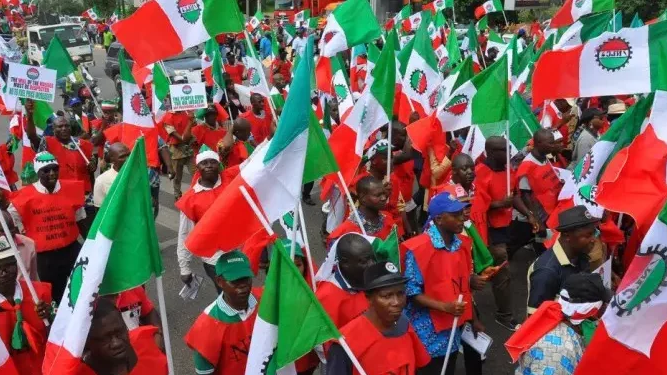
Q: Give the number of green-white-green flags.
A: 0